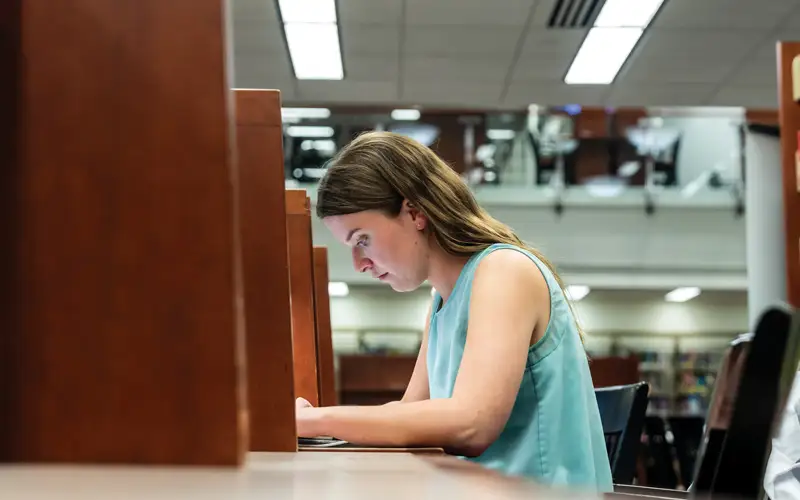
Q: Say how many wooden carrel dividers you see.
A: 4